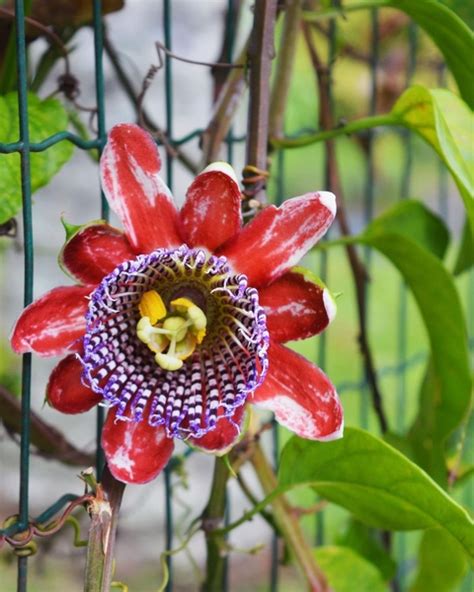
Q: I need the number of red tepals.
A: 10